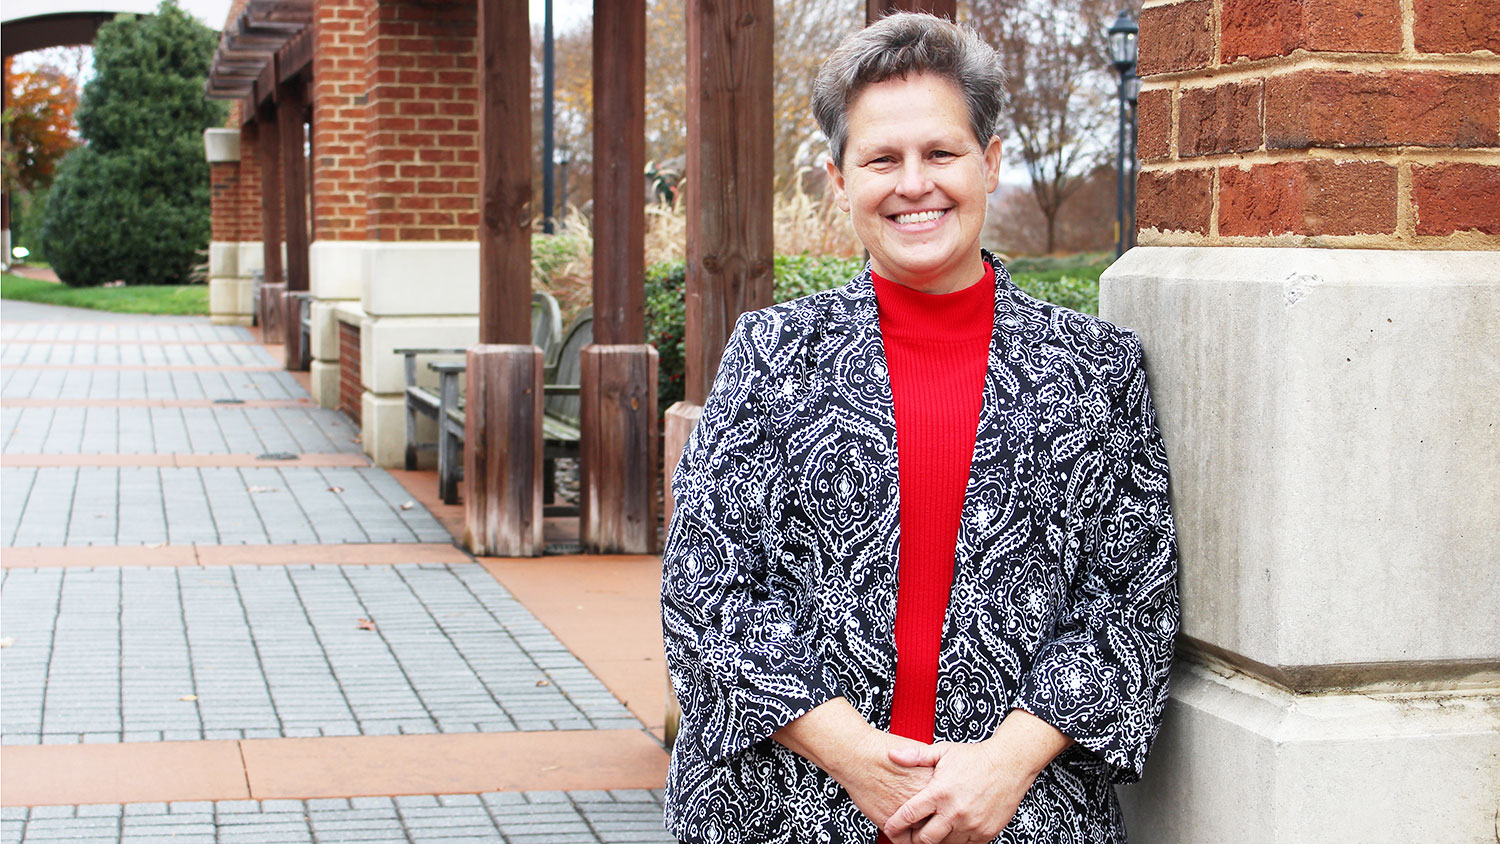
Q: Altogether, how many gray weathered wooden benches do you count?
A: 2